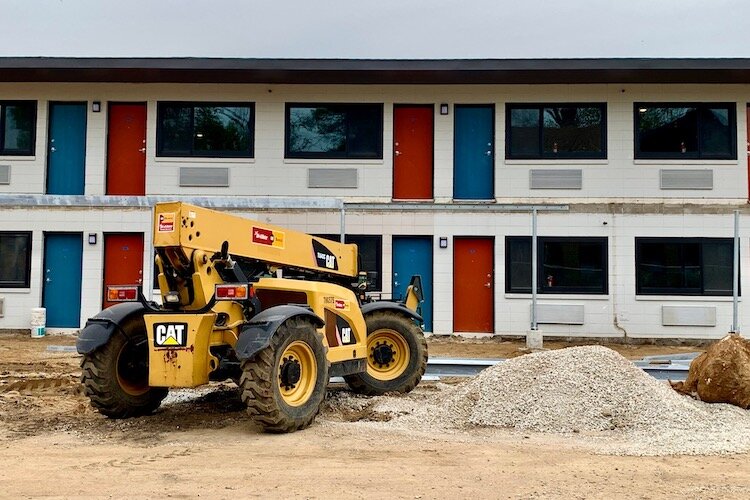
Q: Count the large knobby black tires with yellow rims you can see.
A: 3